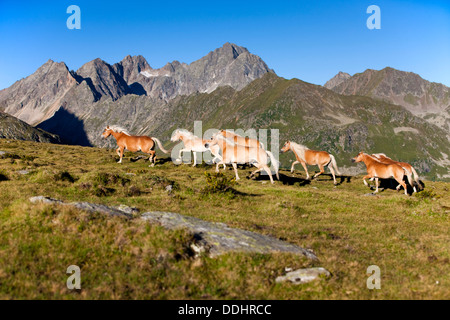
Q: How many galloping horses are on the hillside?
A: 7